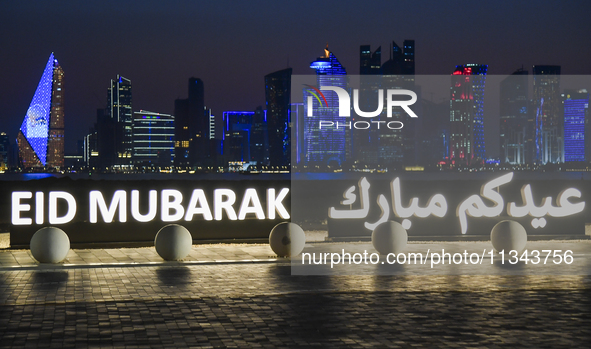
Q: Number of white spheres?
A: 5